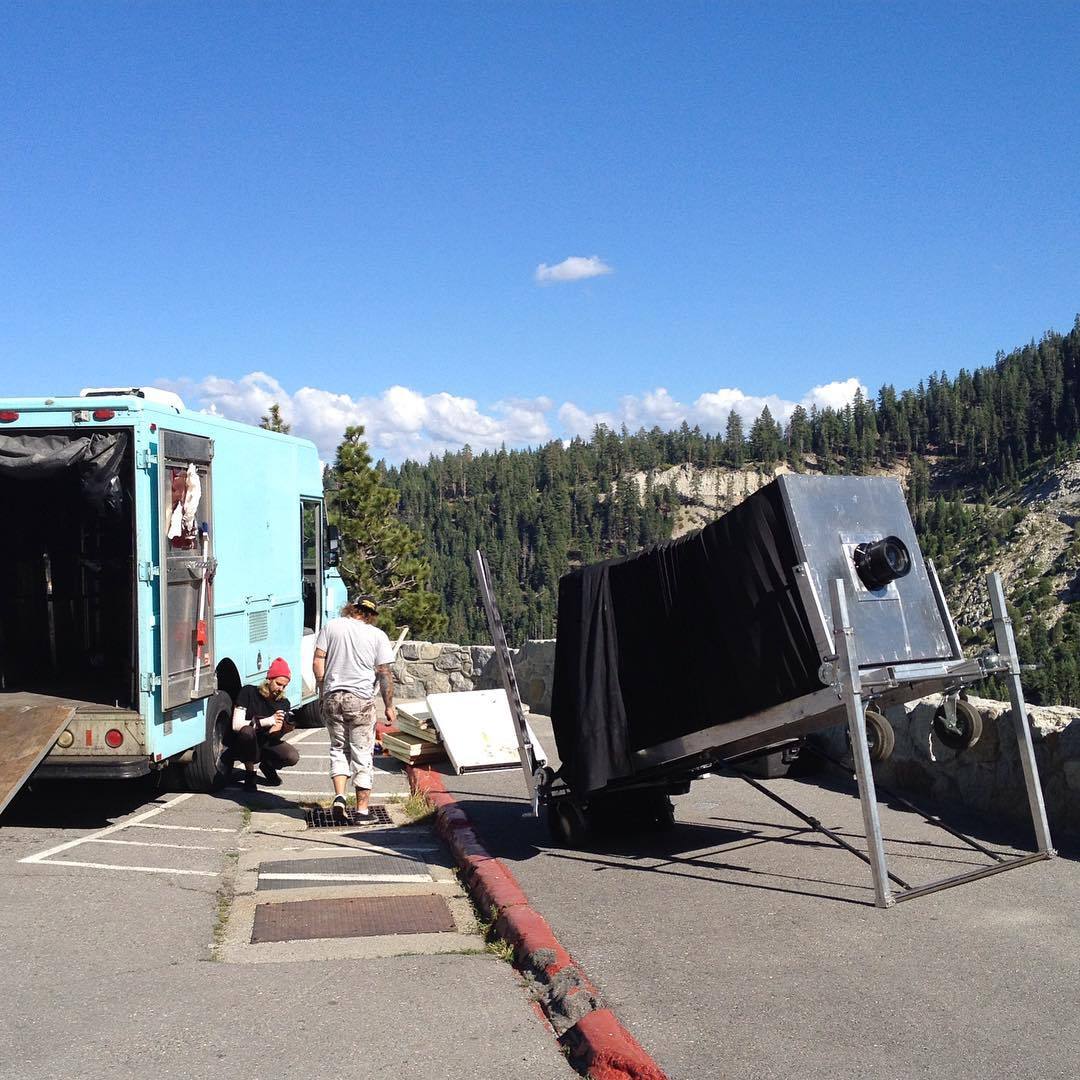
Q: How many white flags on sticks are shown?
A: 0